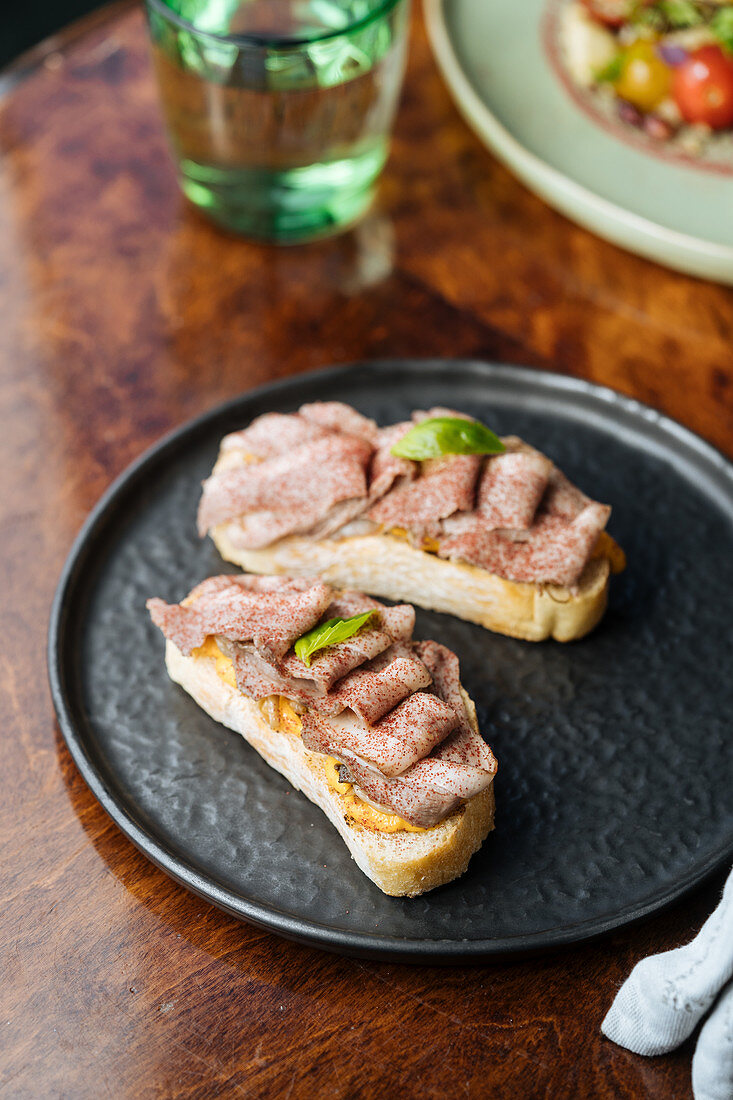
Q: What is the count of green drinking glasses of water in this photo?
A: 1